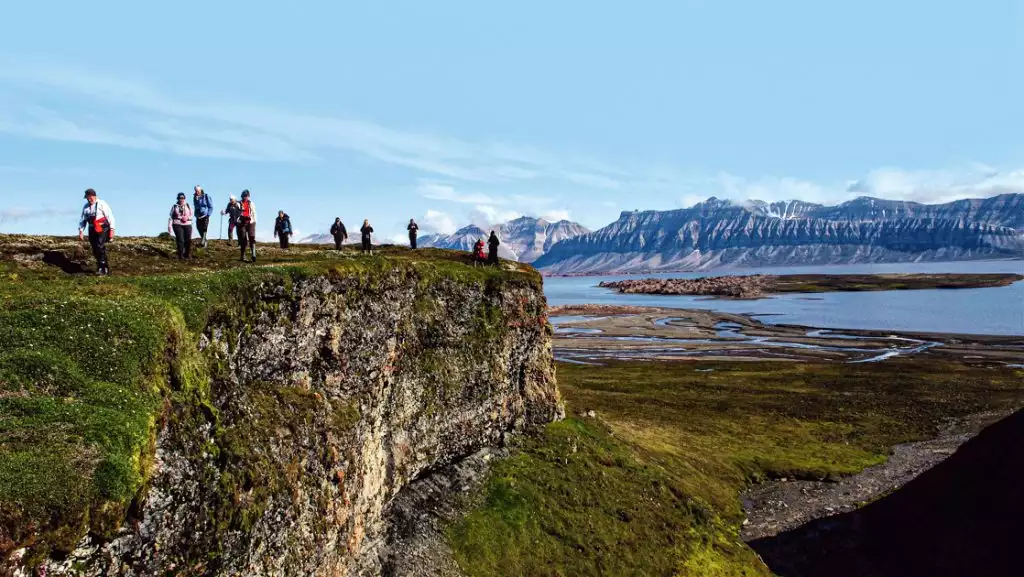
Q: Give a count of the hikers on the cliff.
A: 11